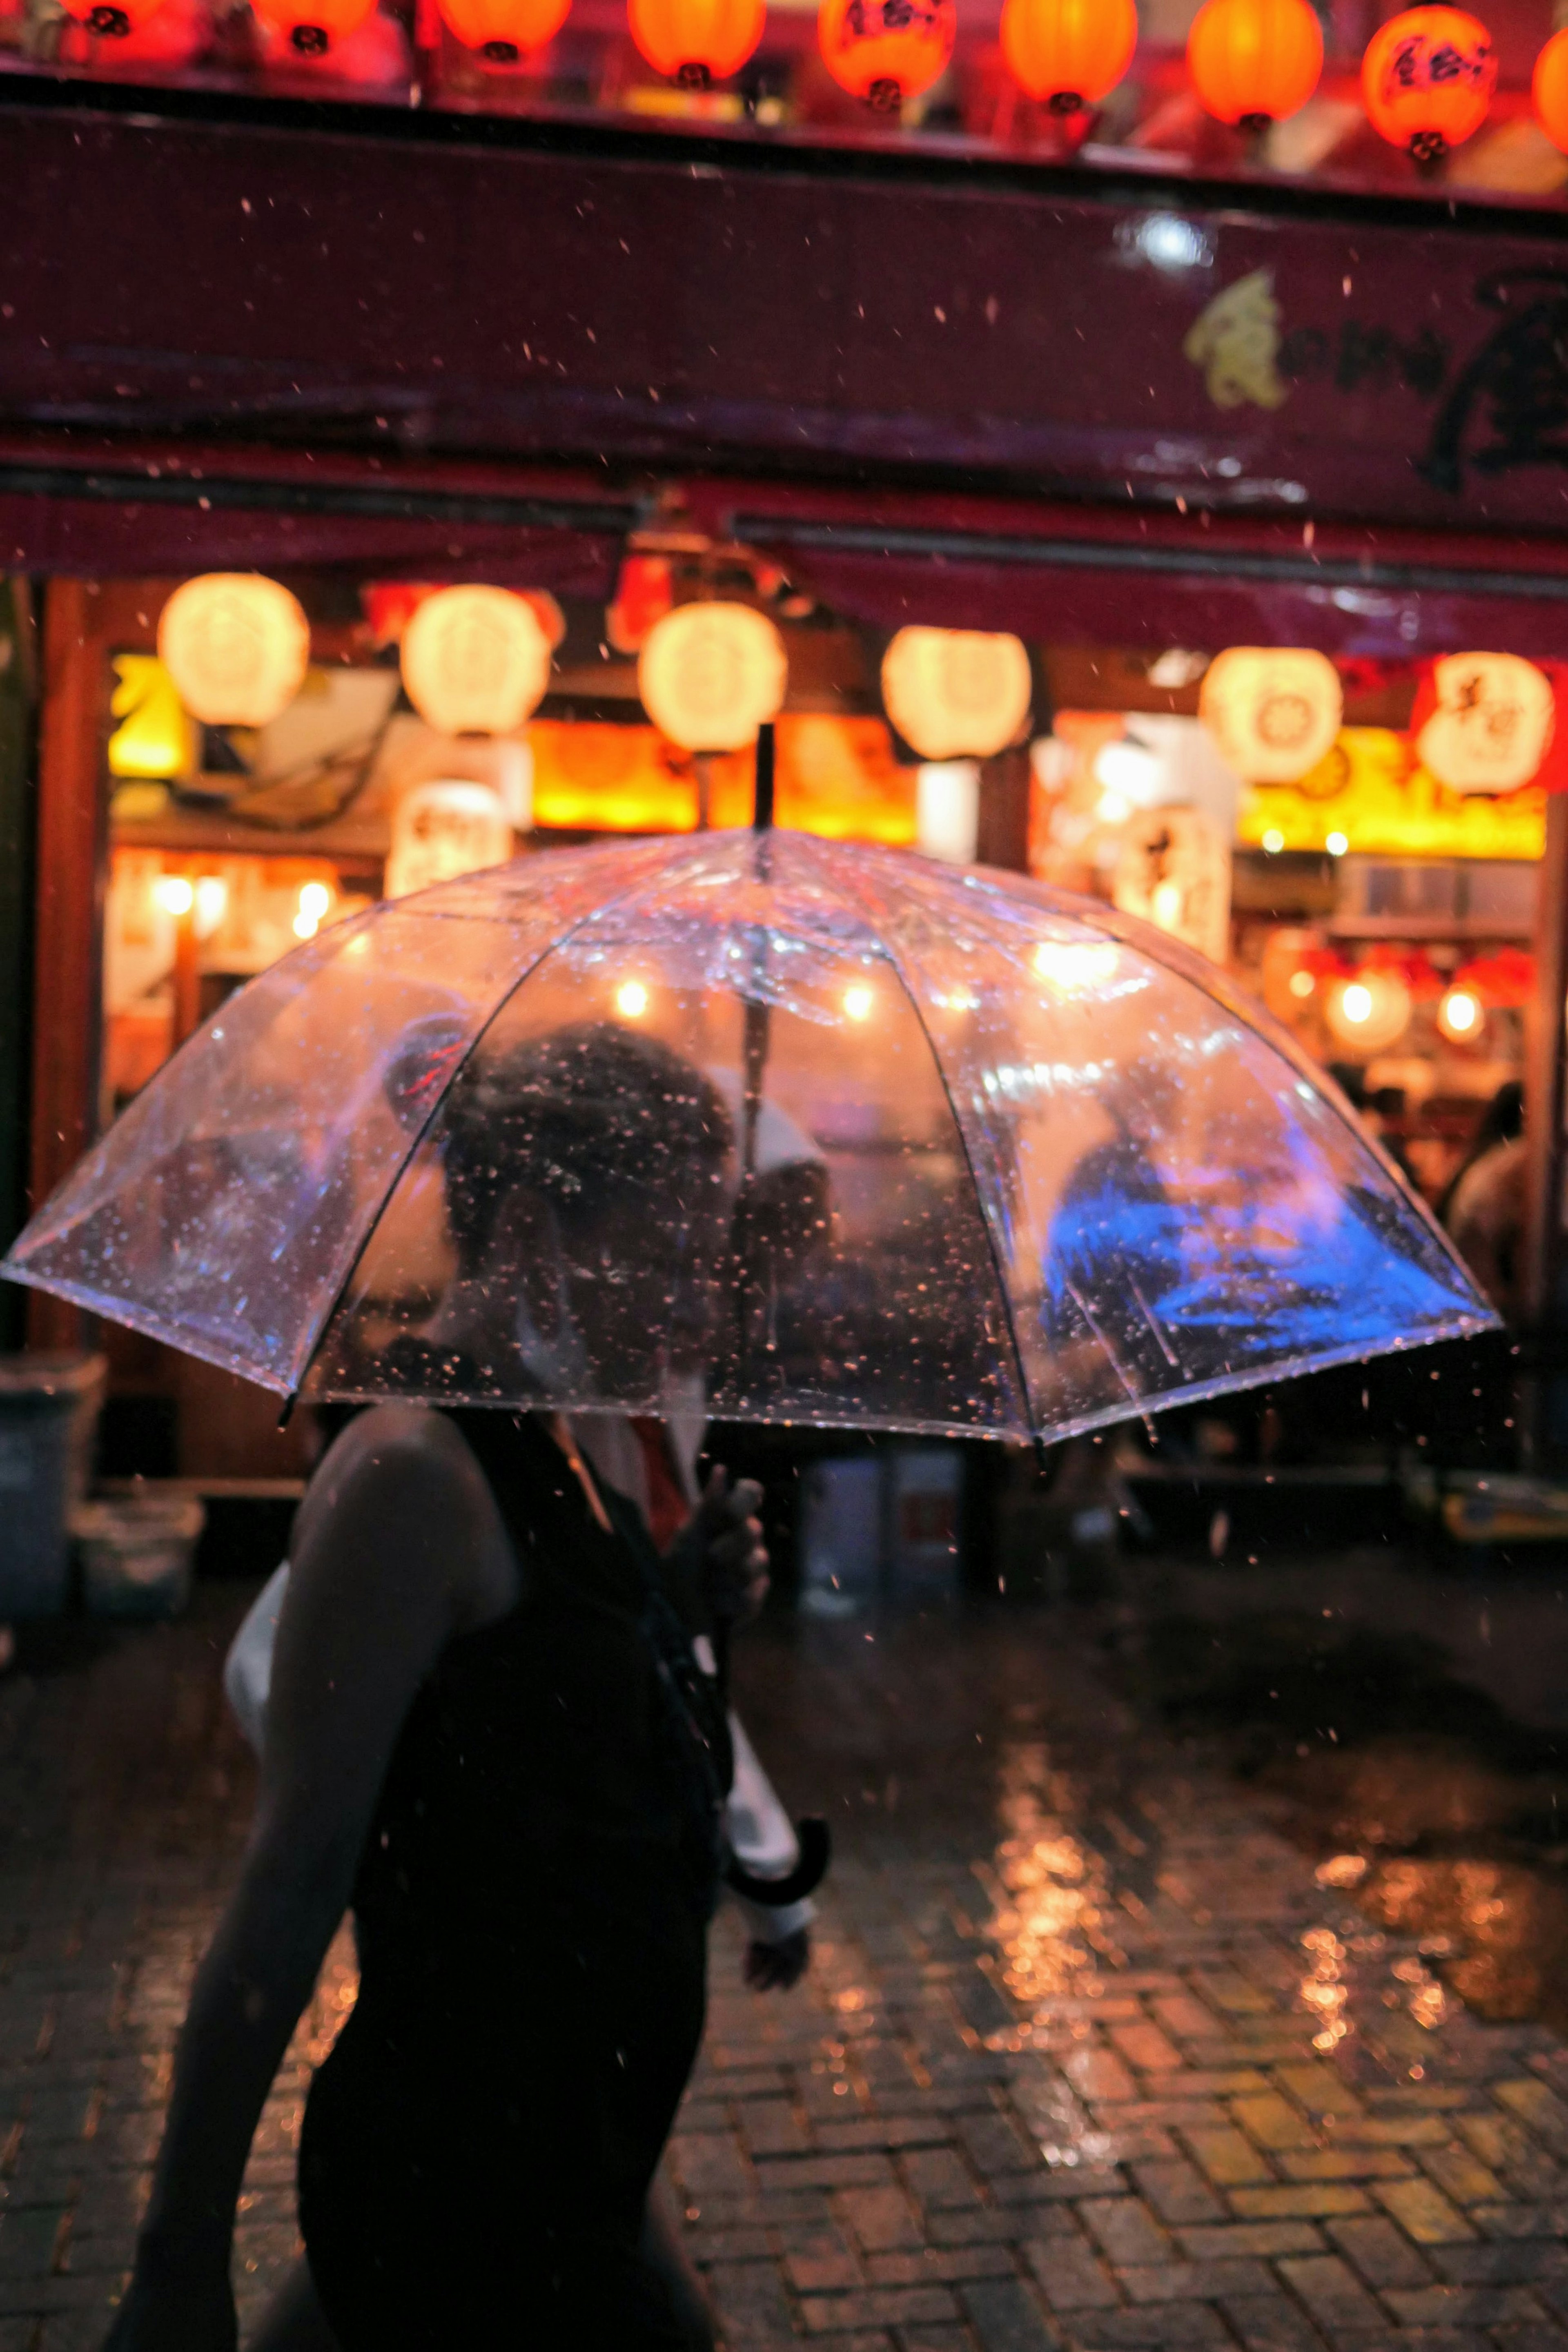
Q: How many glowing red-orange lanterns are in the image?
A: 9